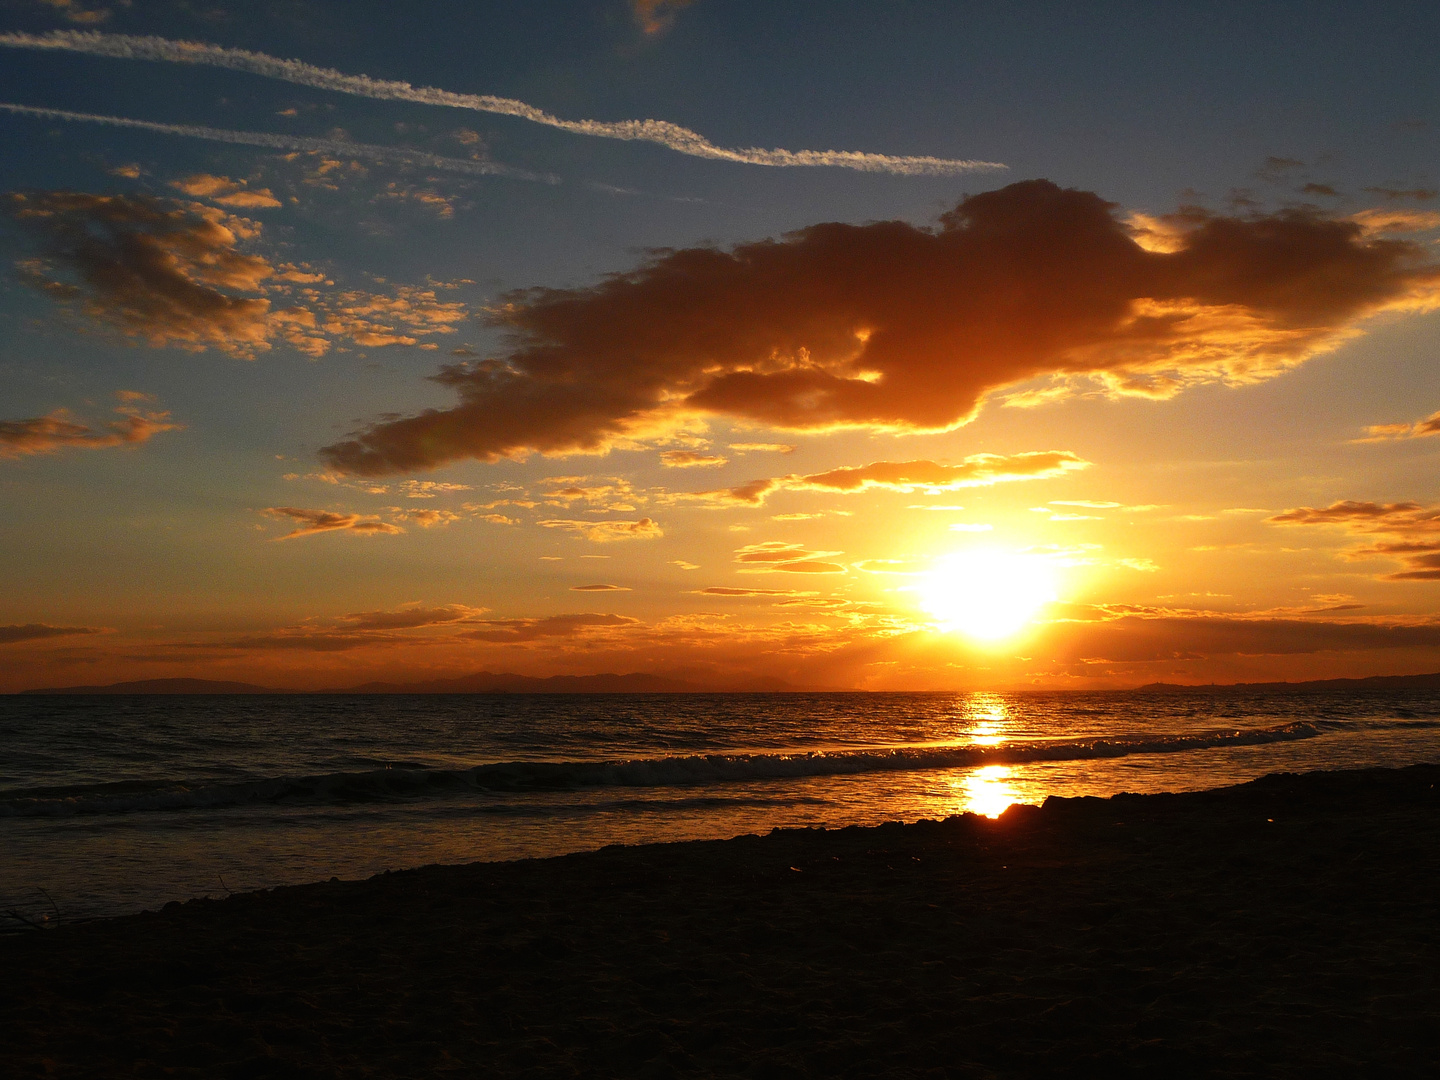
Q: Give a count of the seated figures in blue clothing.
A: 0